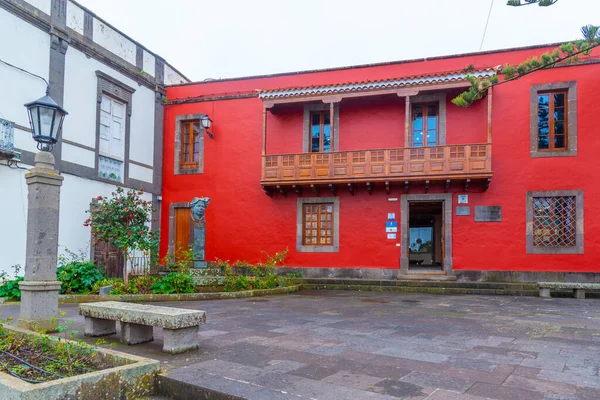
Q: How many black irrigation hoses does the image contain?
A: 3